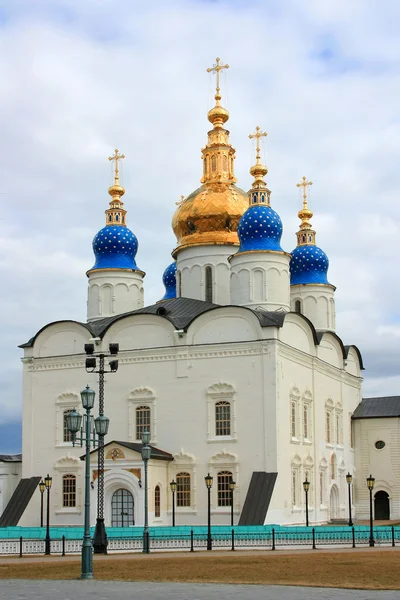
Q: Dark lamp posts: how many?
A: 8